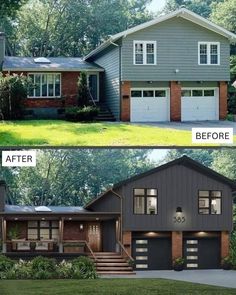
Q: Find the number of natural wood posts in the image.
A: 3